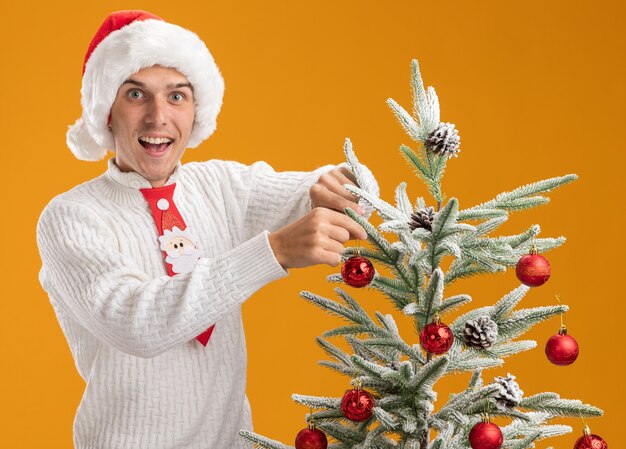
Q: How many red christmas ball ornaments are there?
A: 8